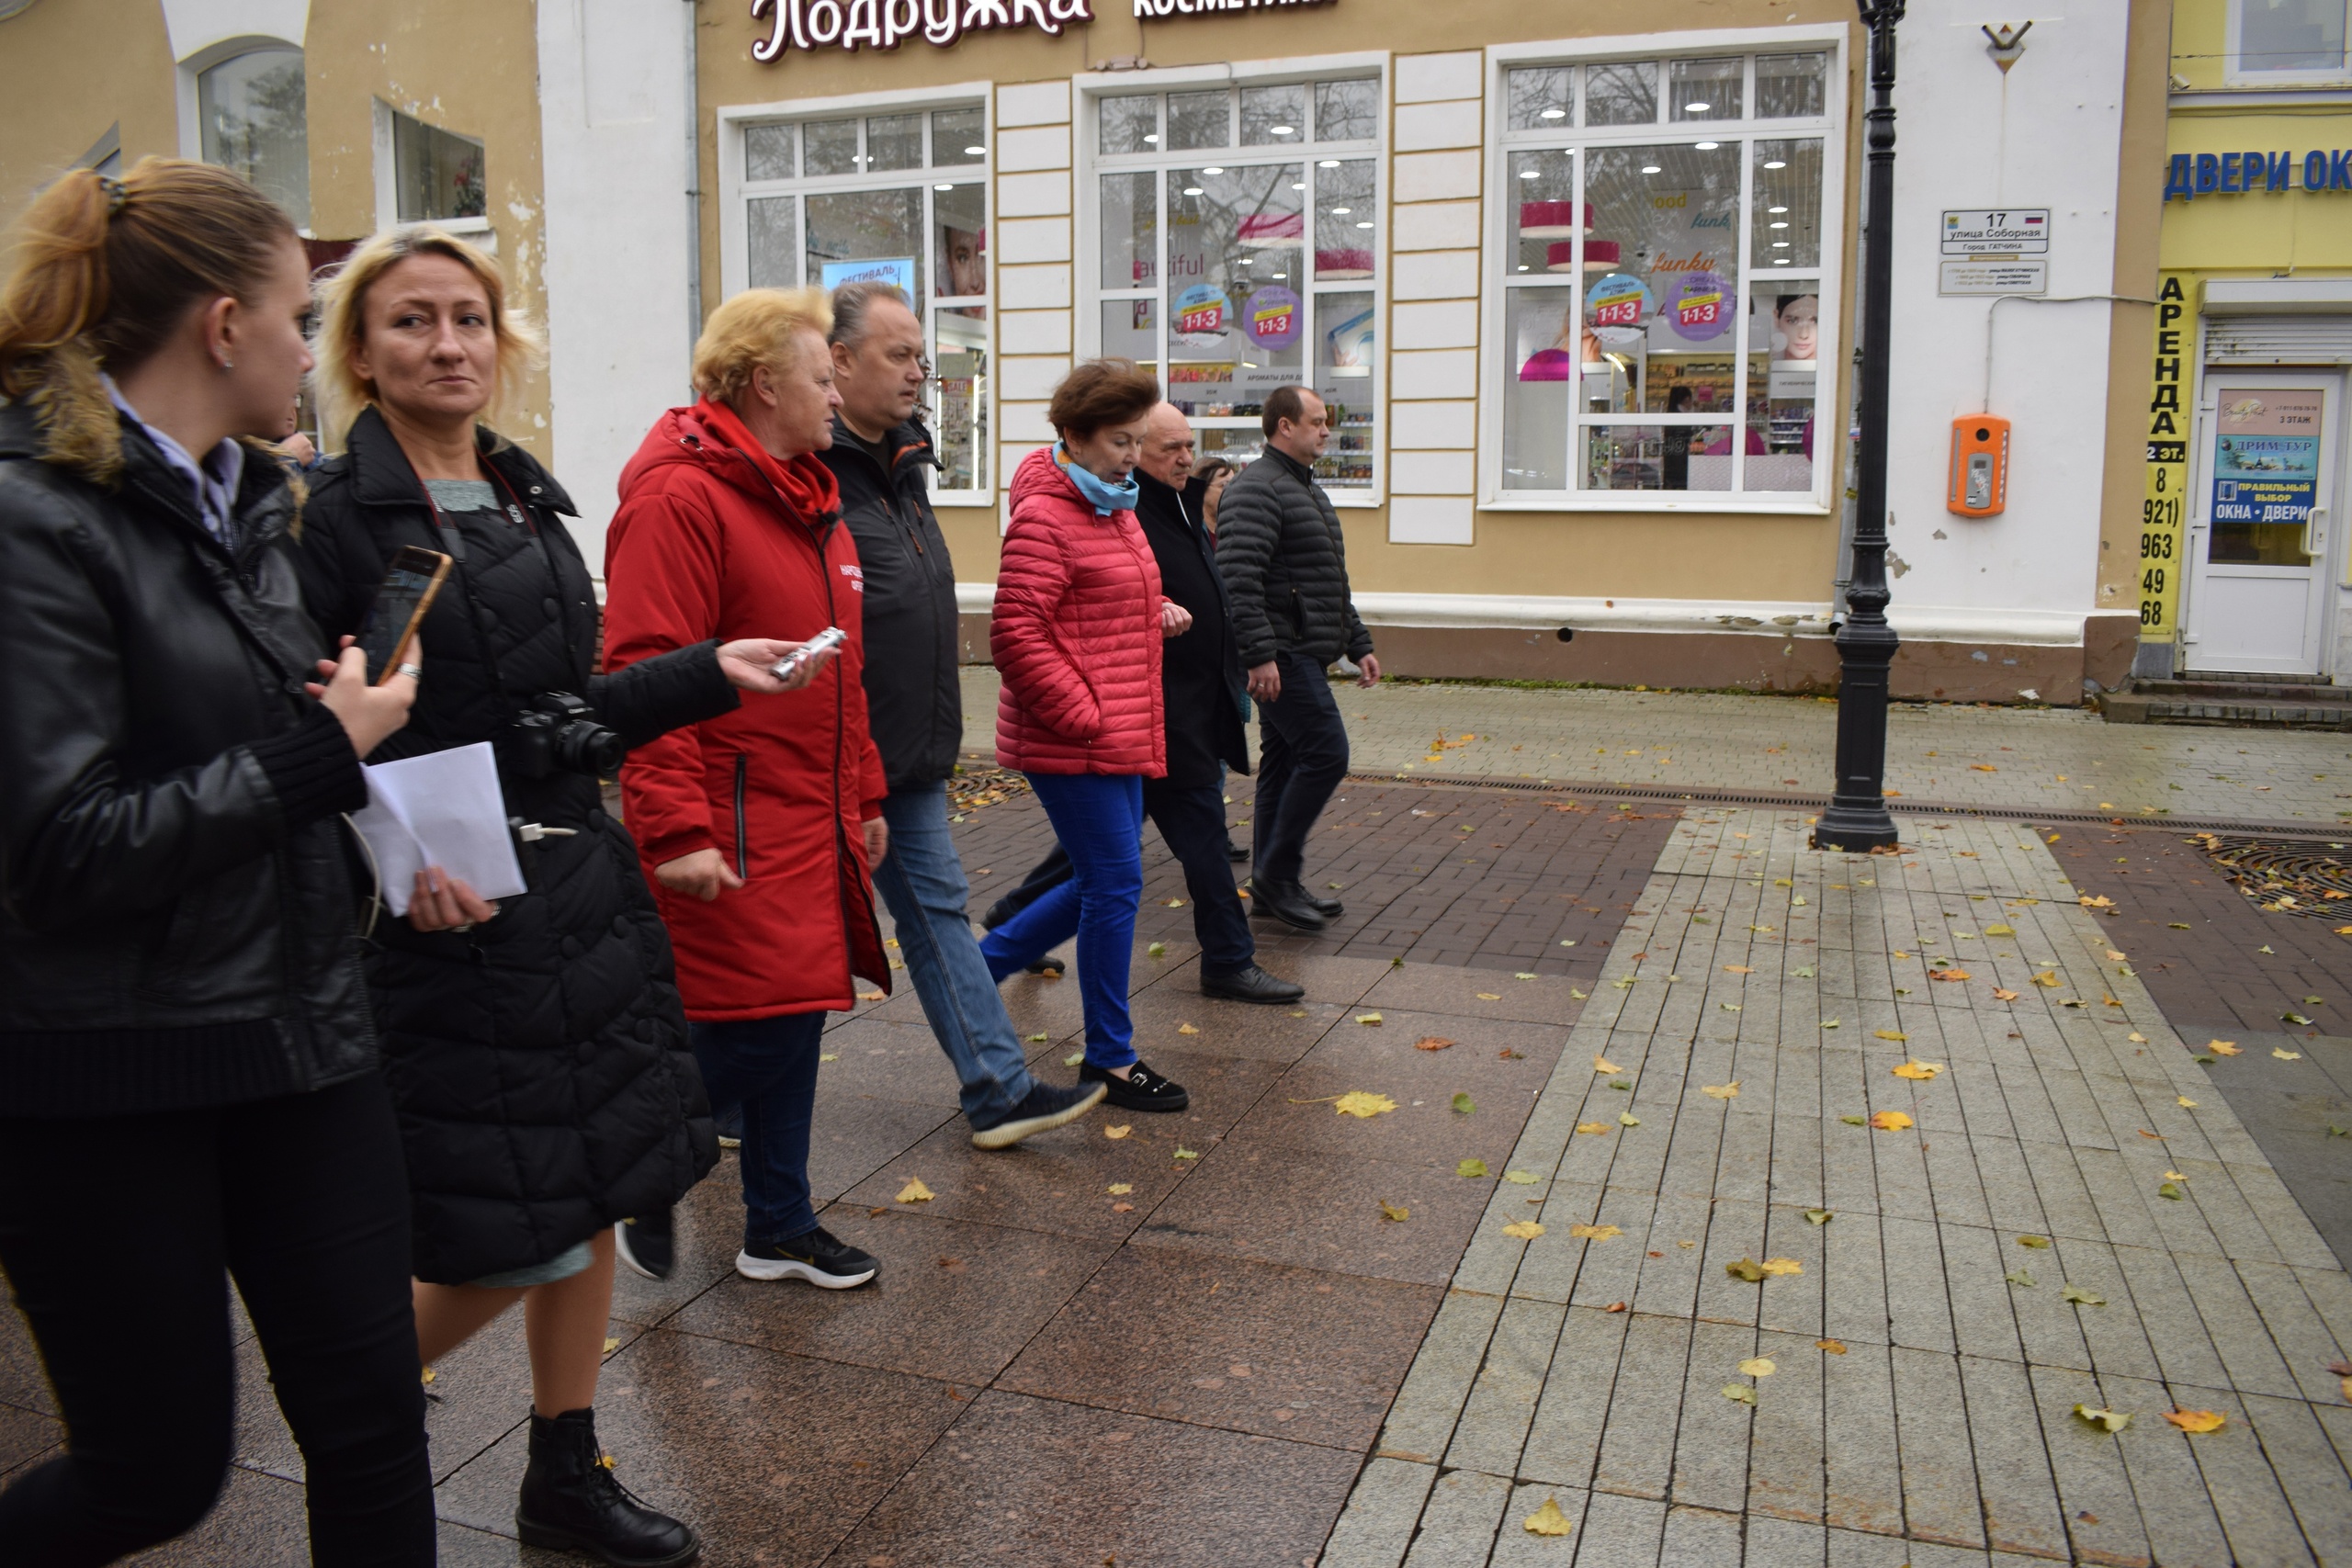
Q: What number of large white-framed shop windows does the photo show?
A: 3